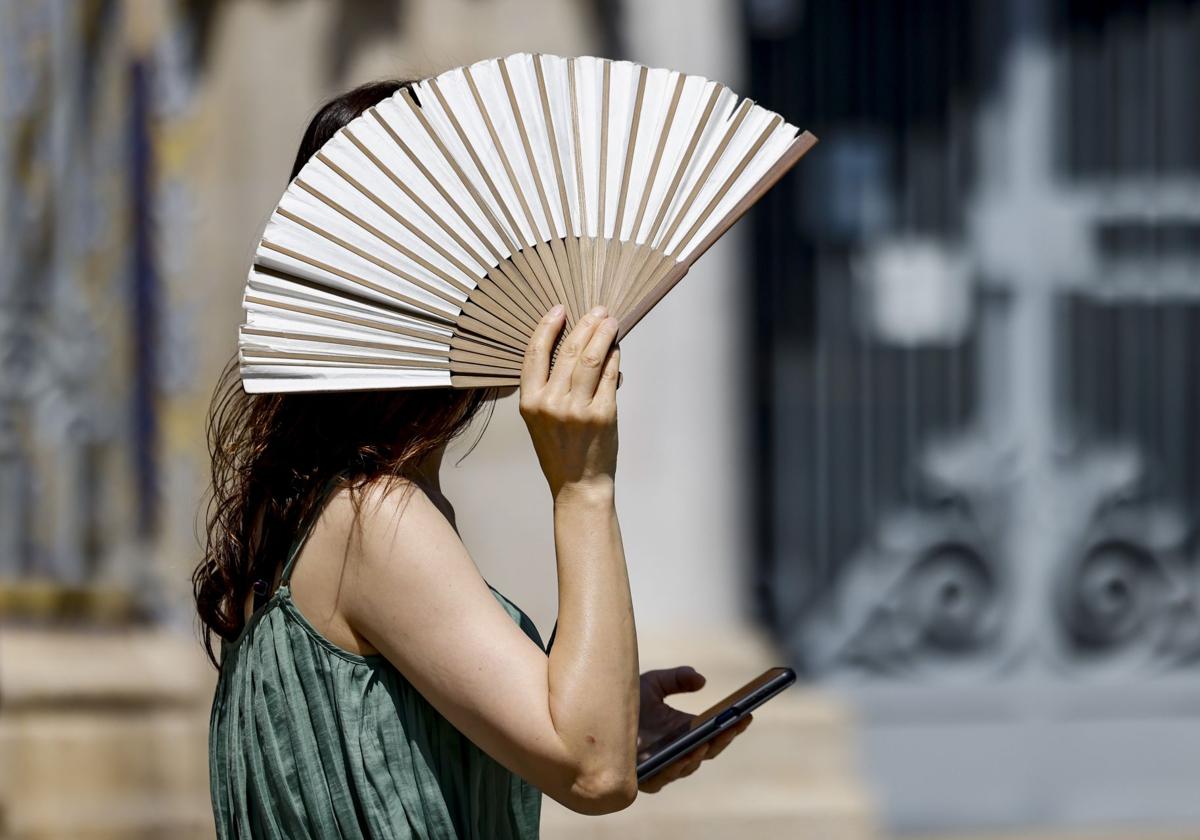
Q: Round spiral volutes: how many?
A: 2